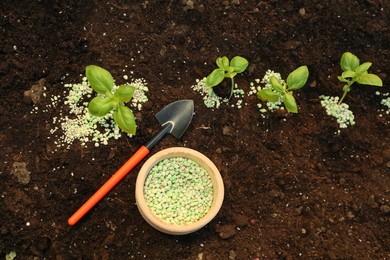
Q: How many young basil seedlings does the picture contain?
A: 4